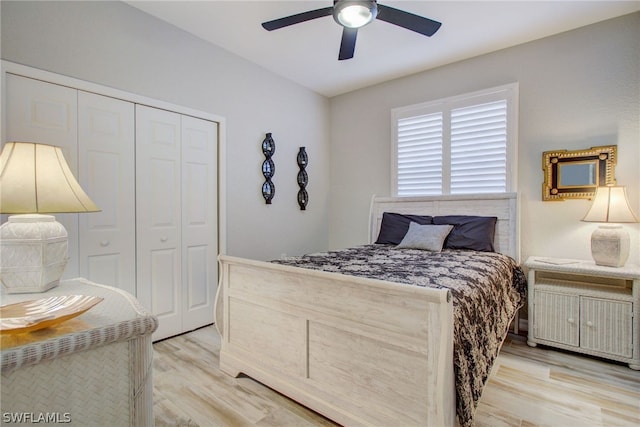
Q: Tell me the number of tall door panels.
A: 4